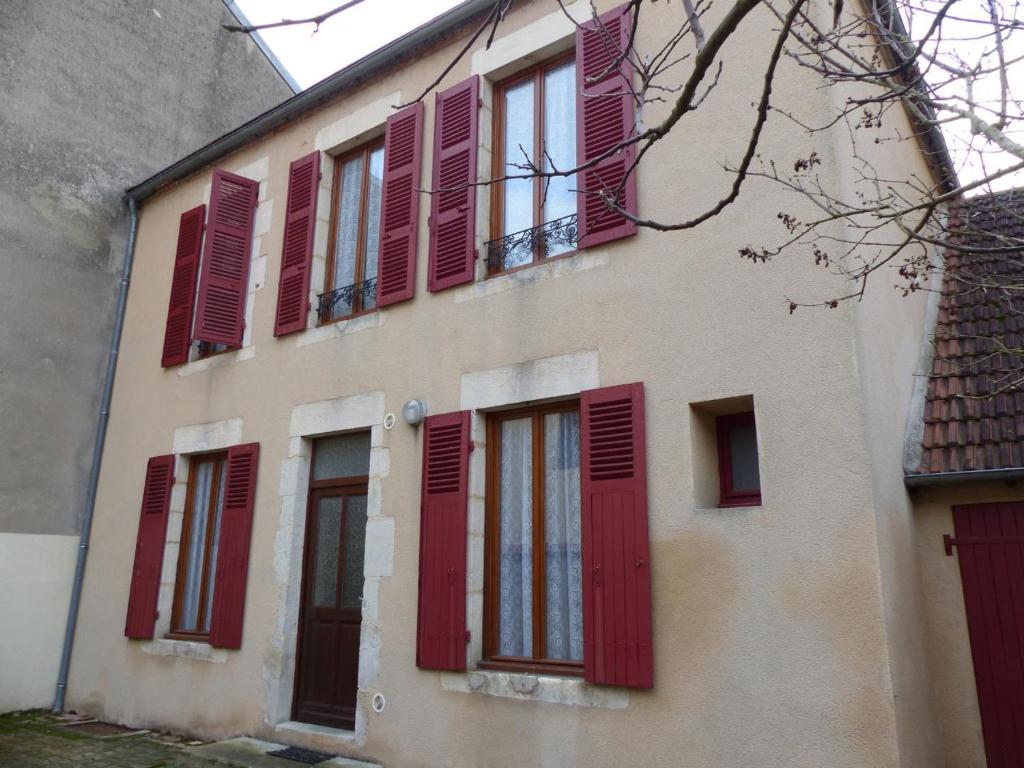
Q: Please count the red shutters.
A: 10